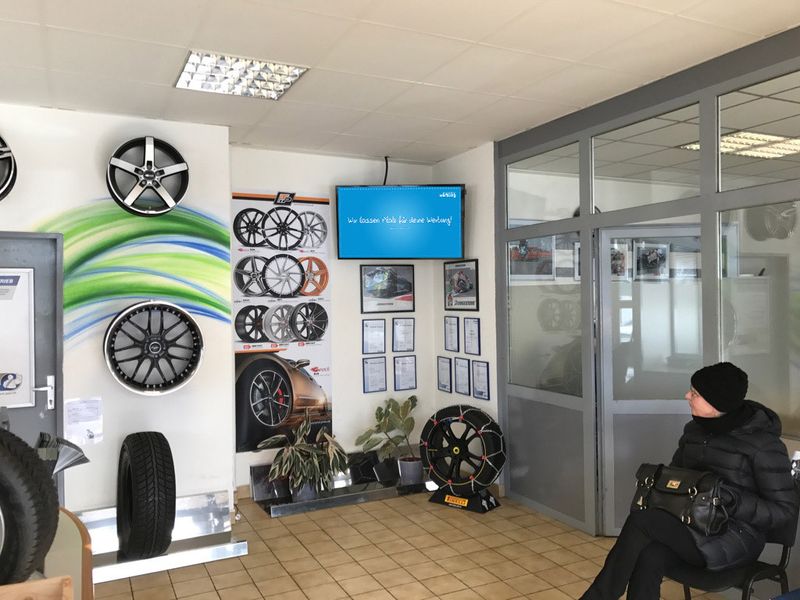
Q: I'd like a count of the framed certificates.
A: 9